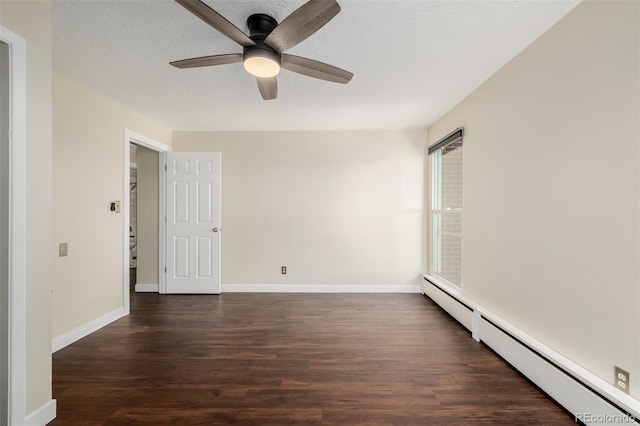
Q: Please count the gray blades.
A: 5